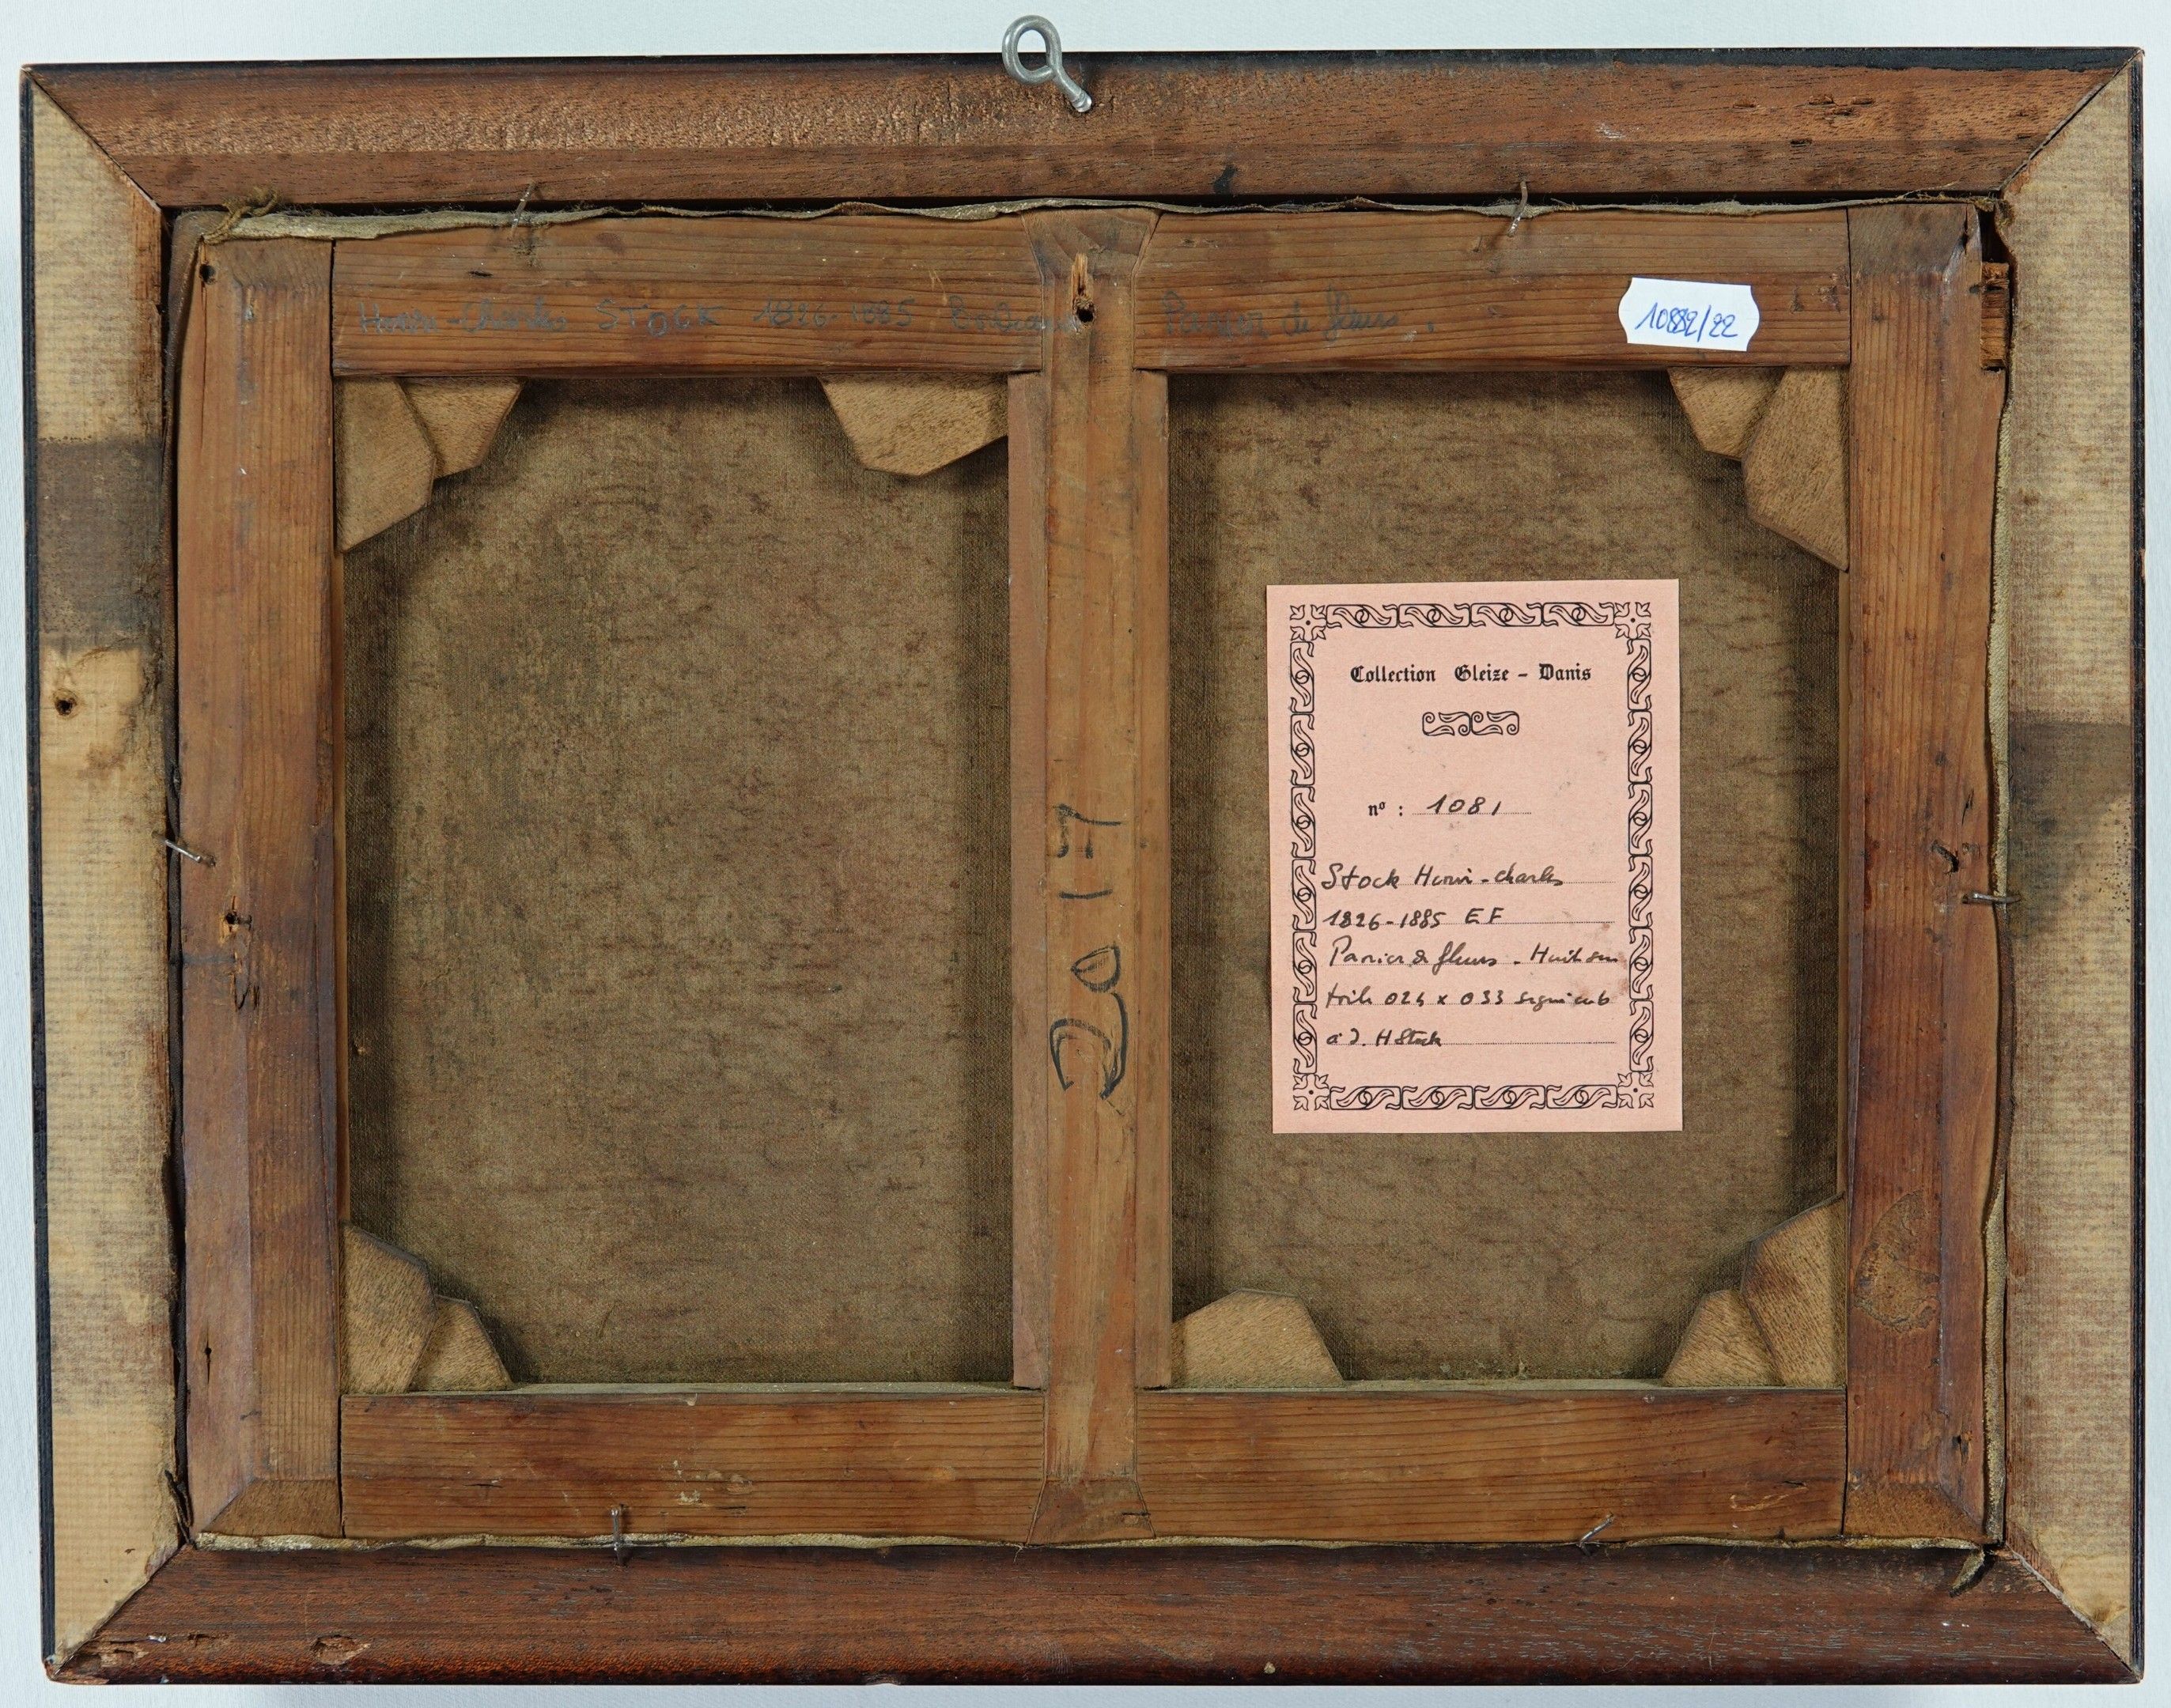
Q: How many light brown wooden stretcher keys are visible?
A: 10